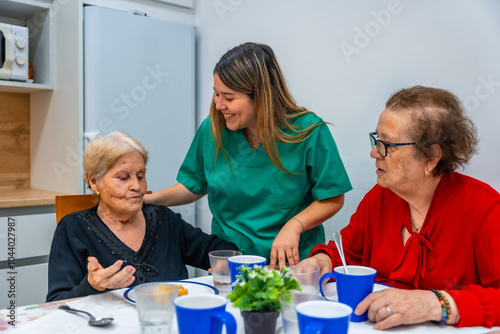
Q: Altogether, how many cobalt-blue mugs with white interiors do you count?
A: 4